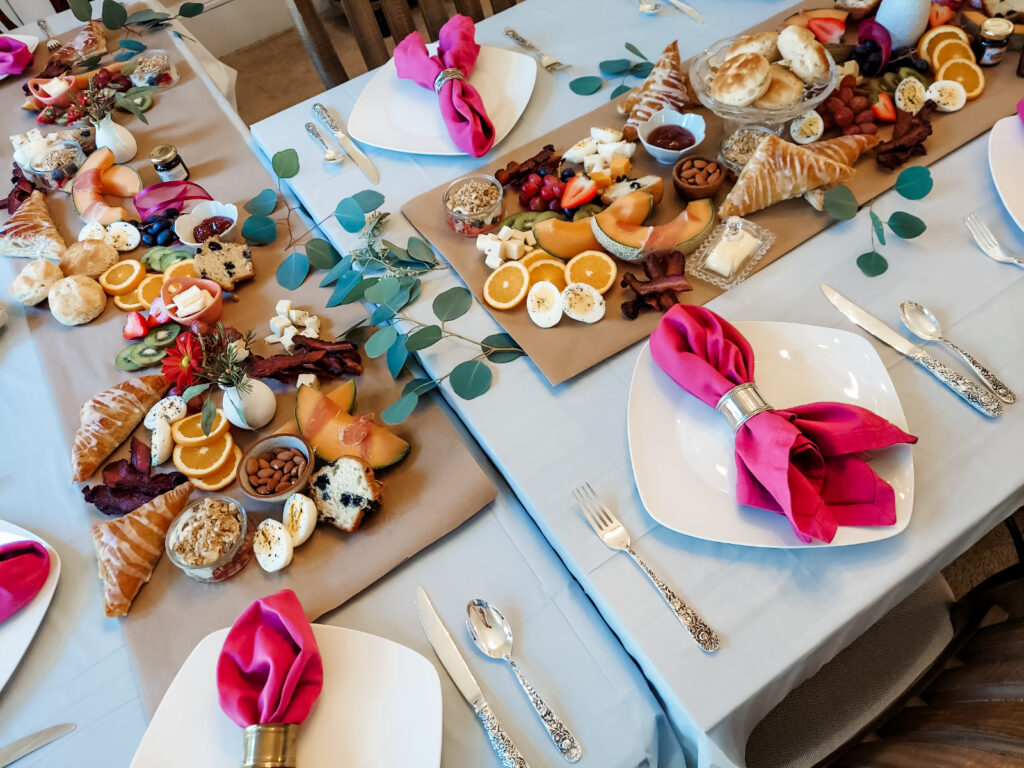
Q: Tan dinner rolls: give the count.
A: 7